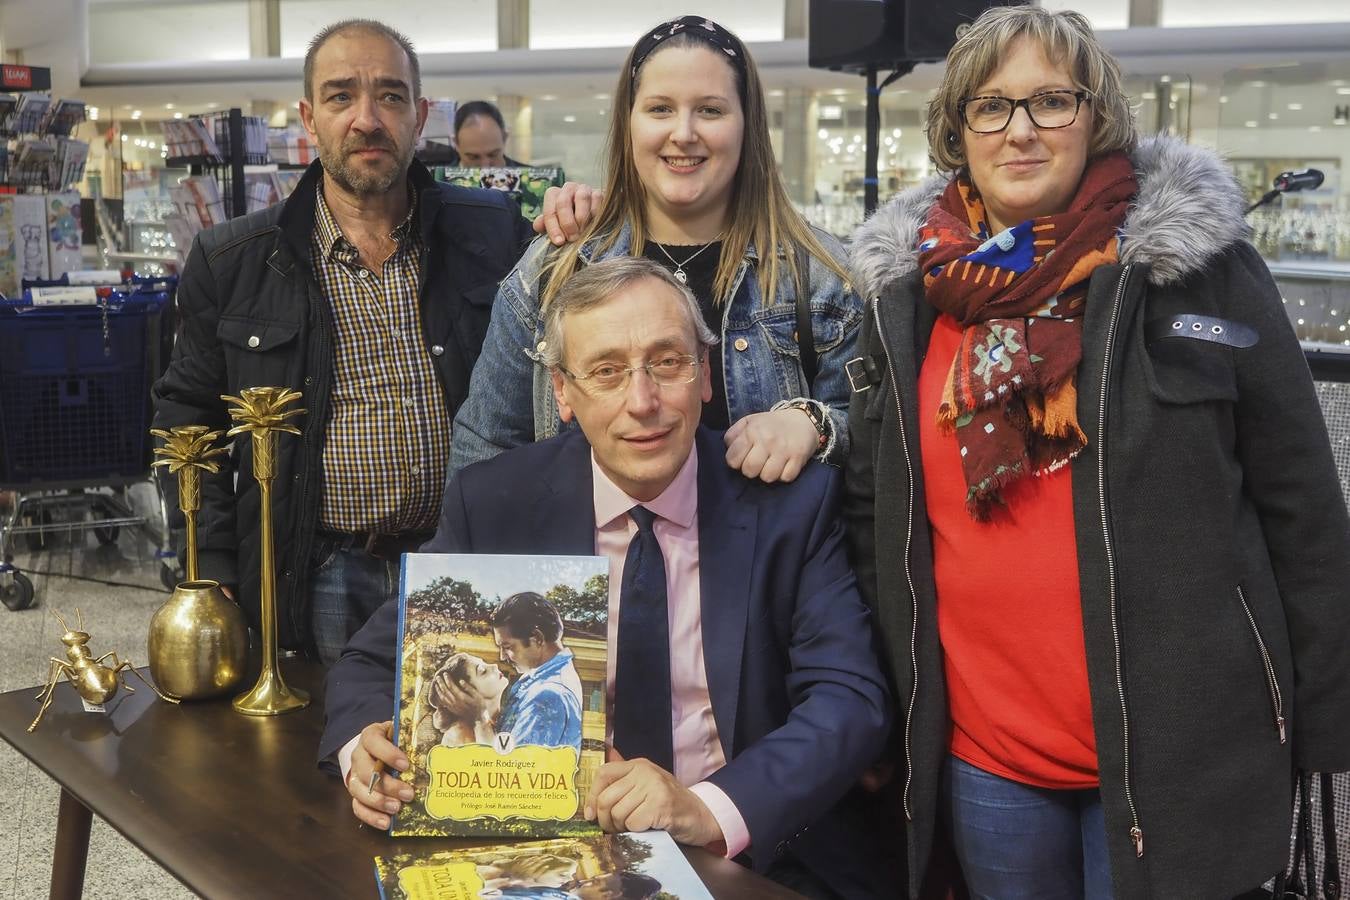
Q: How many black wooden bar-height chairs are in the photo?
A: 0